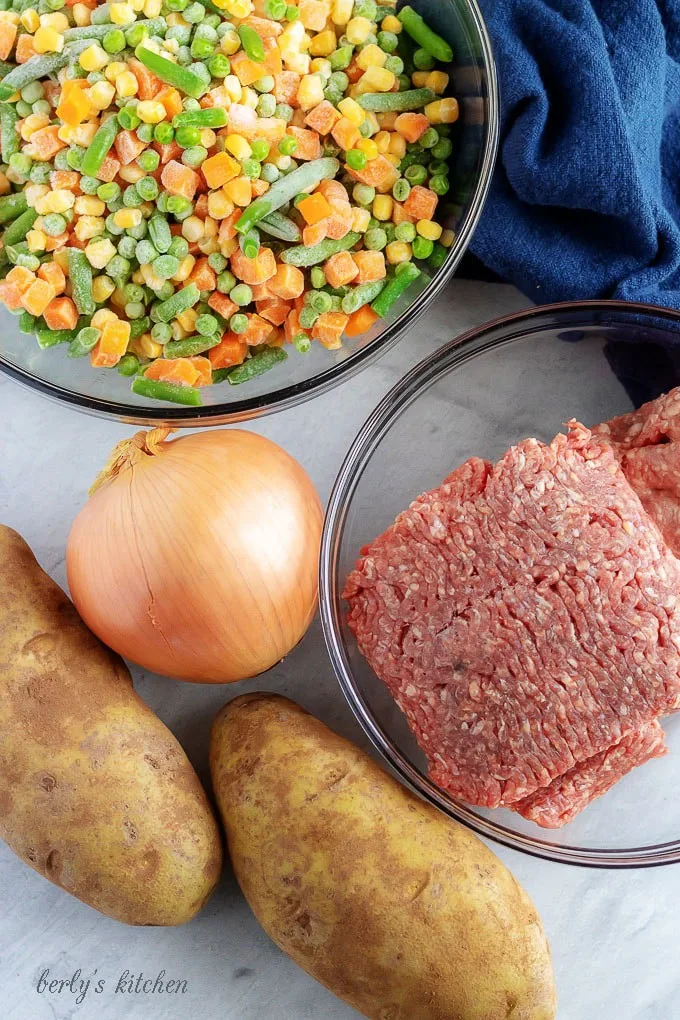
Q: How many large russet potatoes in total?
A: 2